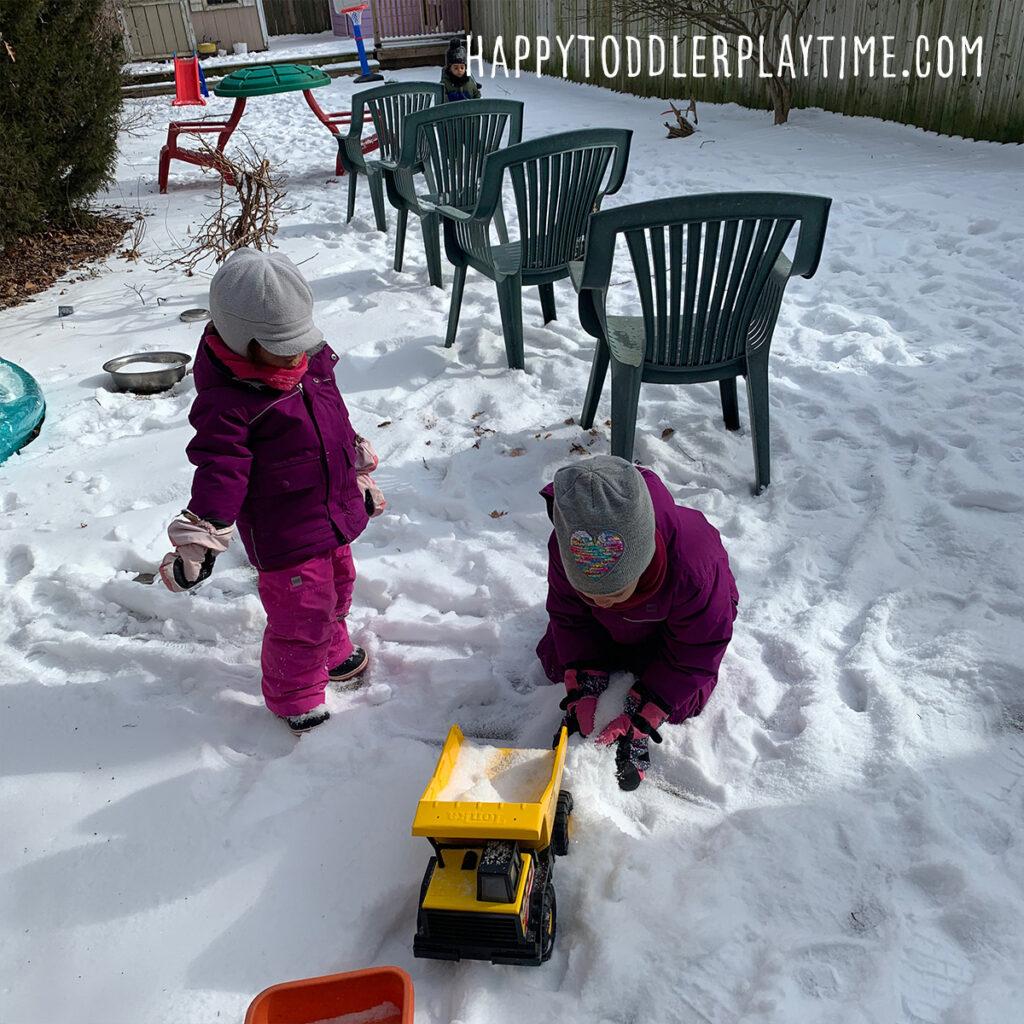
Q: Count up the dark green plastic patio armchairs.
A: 4